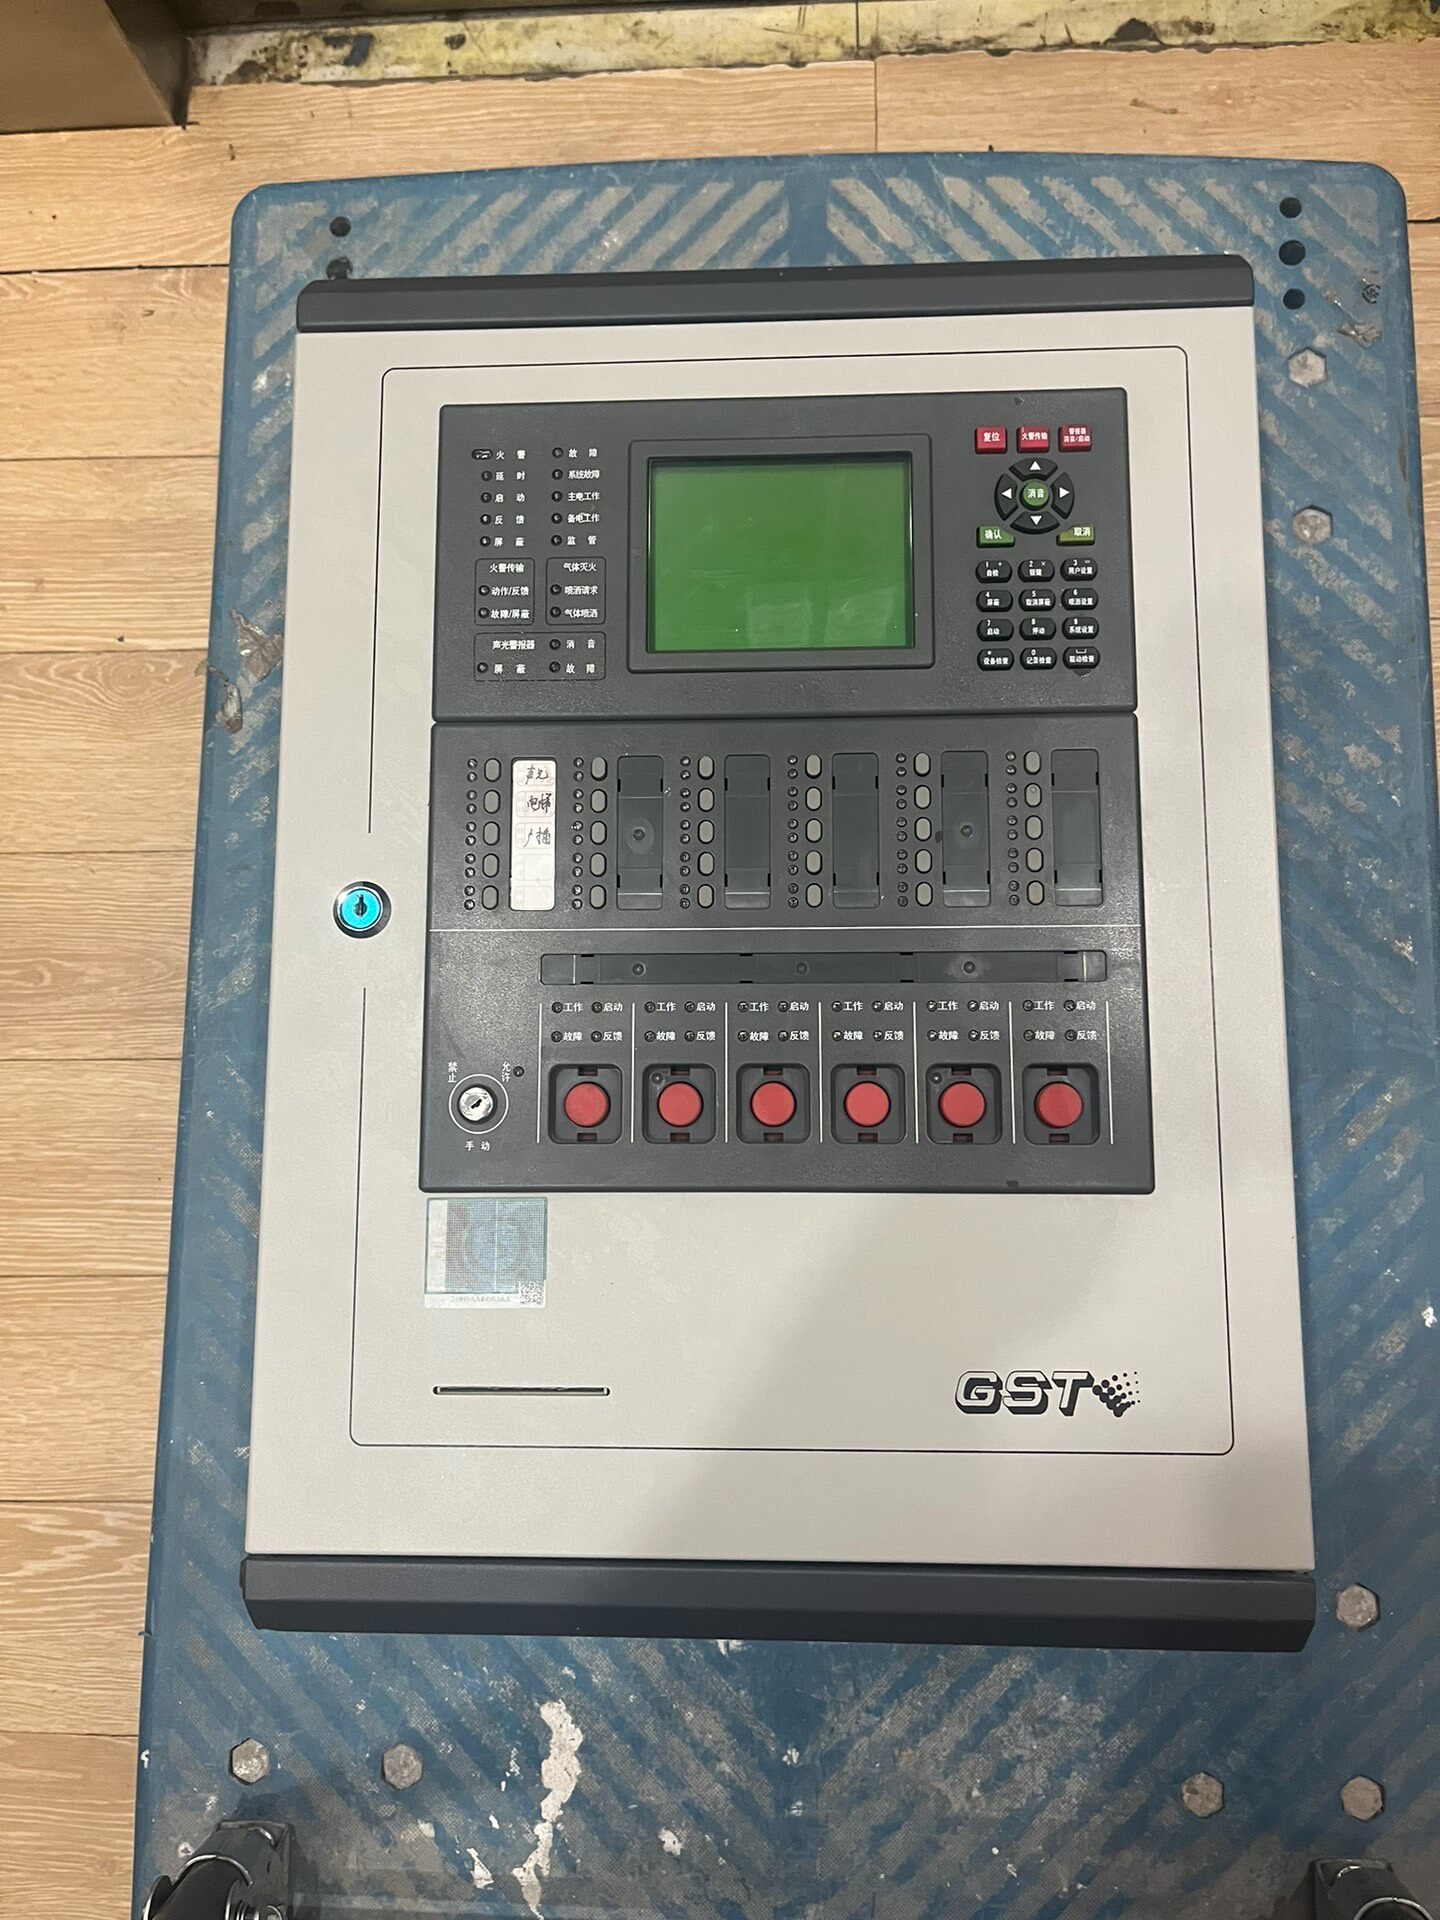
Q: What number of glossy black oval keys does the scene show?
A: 12